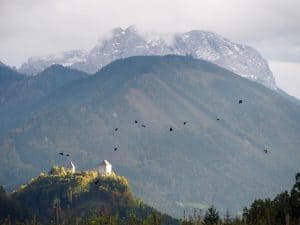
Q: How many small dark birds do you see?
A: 11